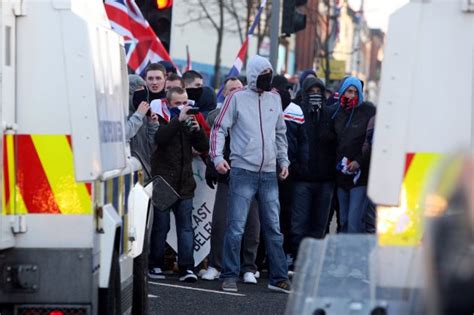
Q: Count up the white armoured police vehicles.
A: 2